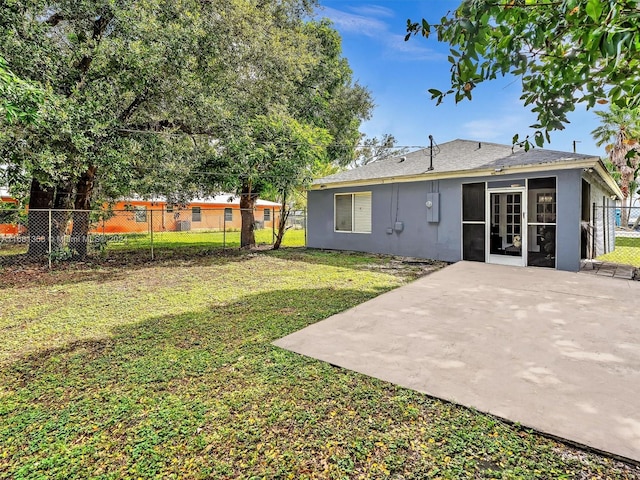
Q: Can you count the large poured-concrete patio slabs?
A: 1